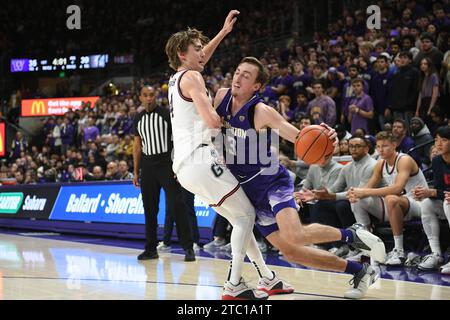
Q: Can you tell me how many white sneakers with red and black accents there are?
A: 2